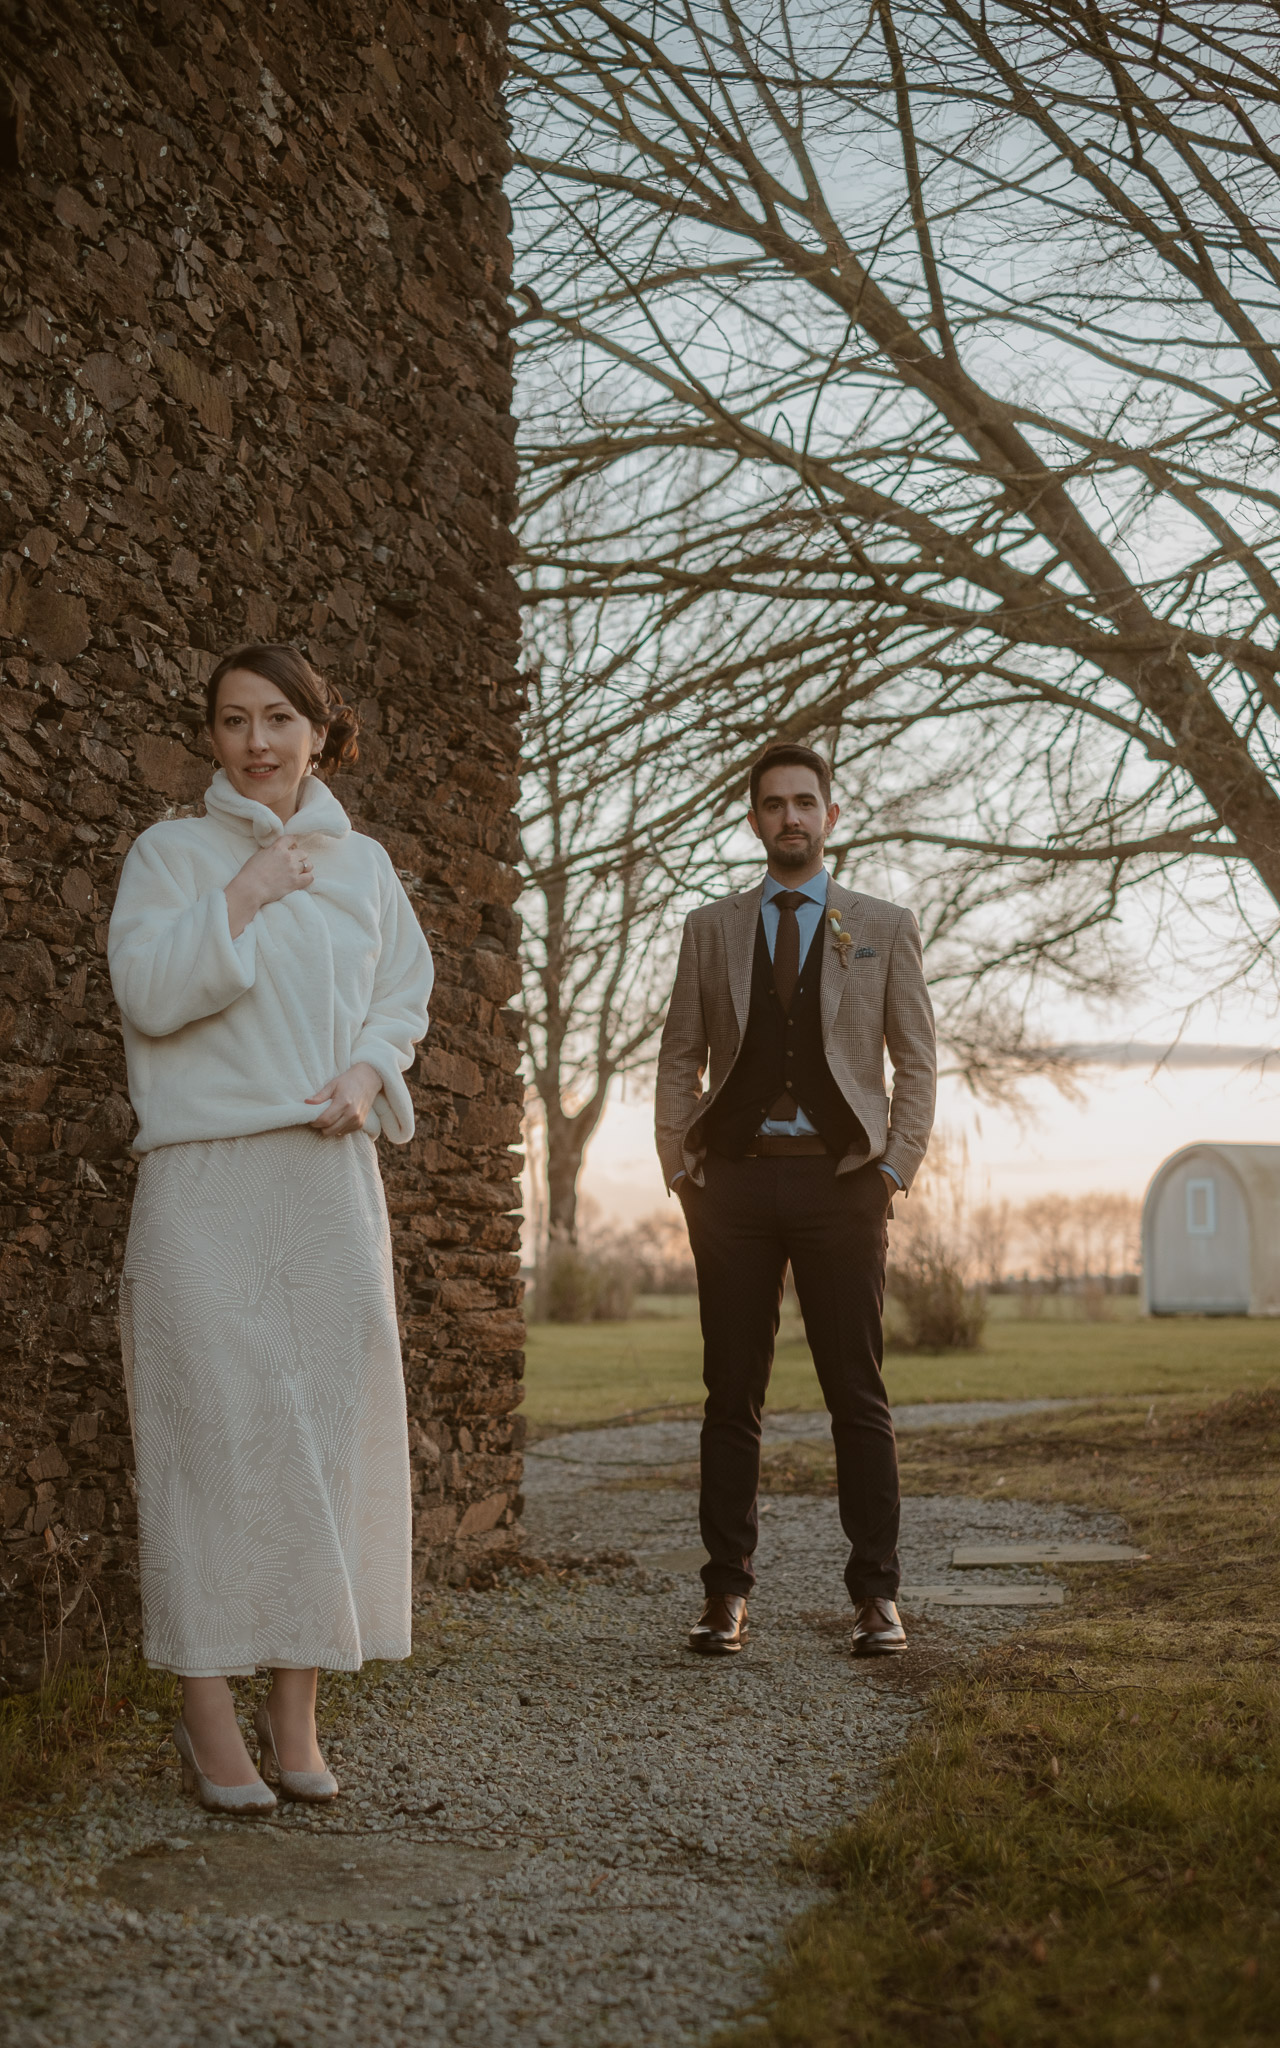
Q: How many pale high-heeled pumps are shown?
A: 2